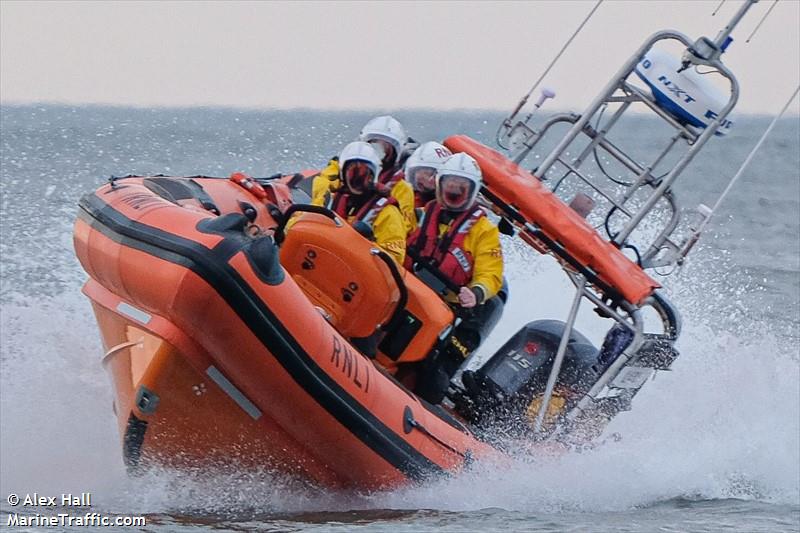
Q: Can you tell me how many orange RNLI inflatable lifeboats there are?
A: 1